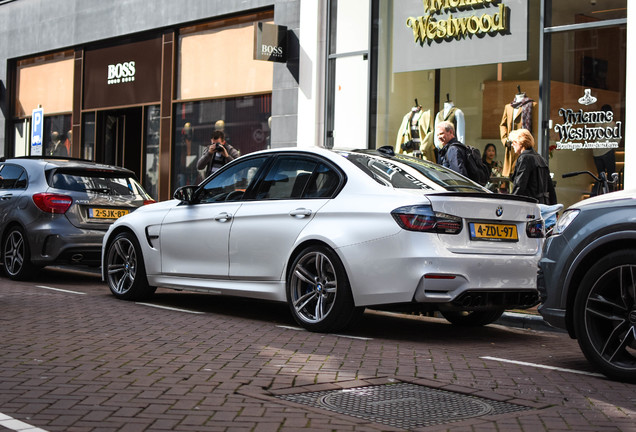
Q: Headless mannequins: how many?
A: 3